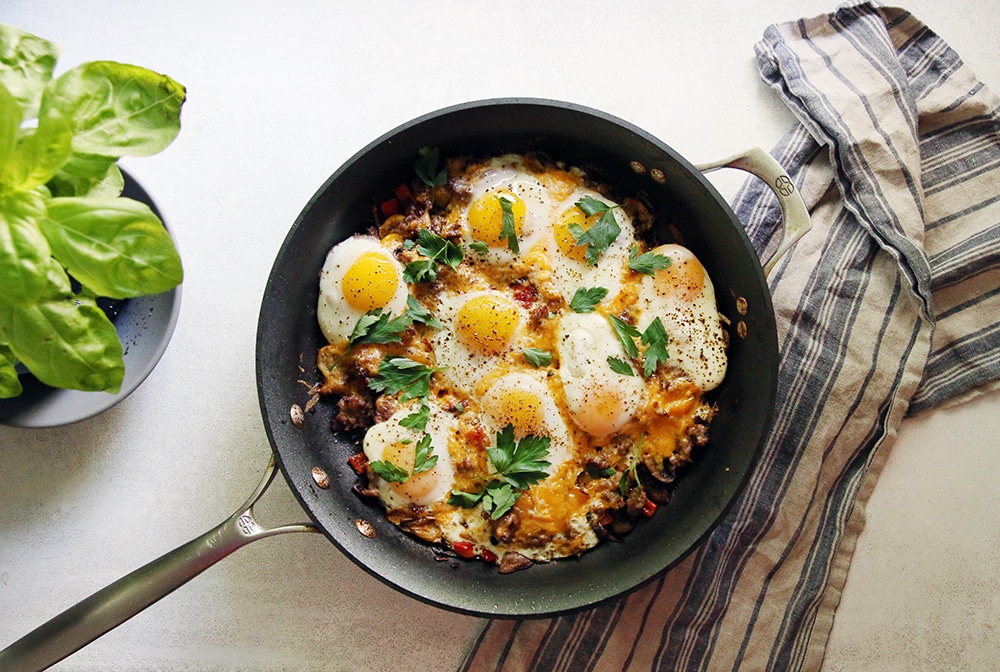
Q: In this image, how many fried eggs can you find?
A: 8